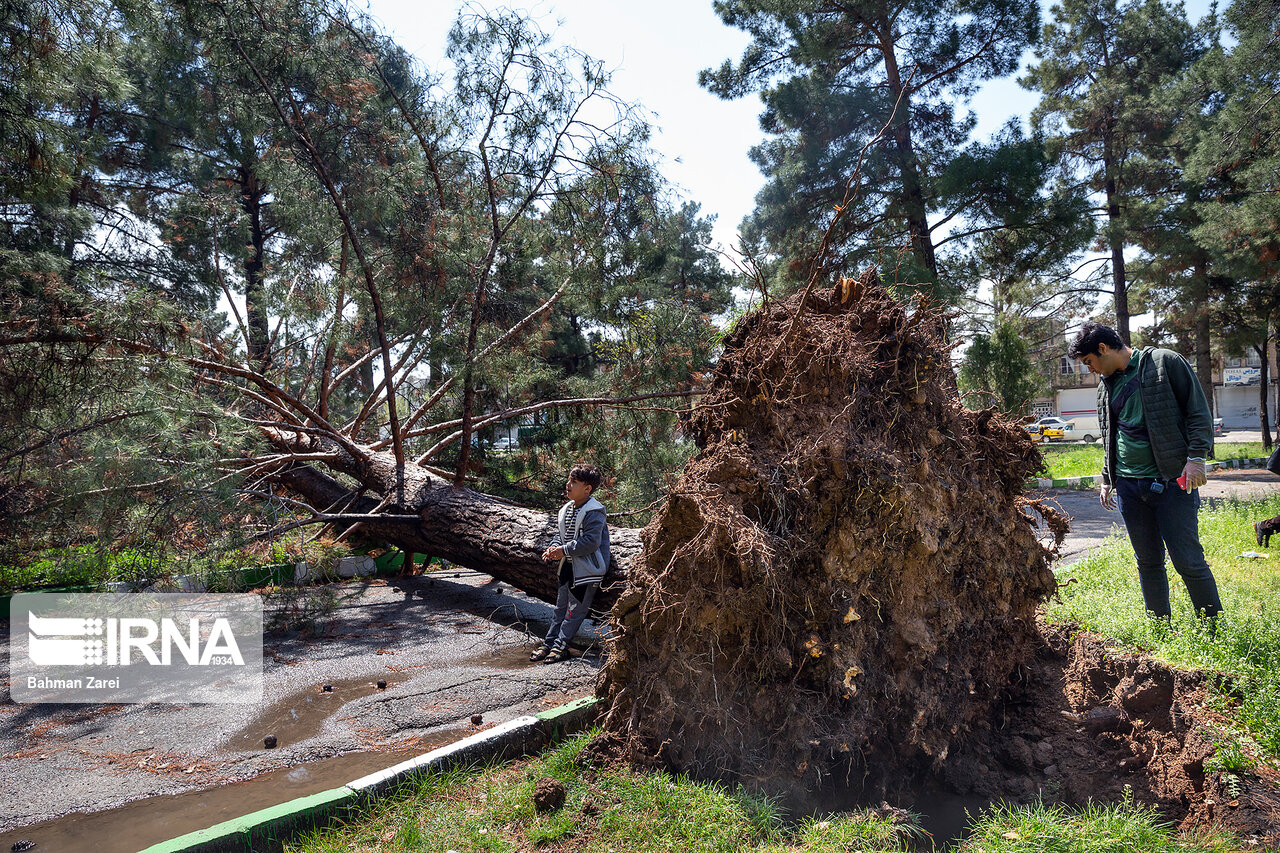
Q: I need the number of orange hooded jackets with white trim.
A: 0